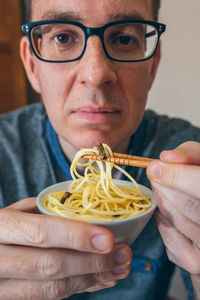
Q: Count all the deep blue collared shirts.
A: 1